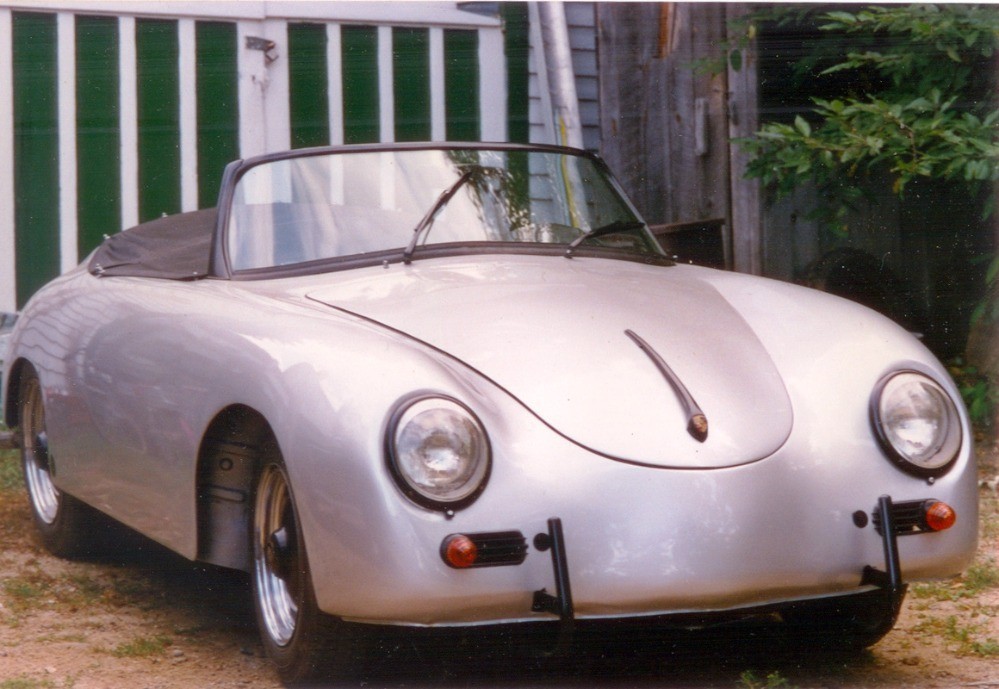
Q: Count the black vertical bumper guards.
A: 2